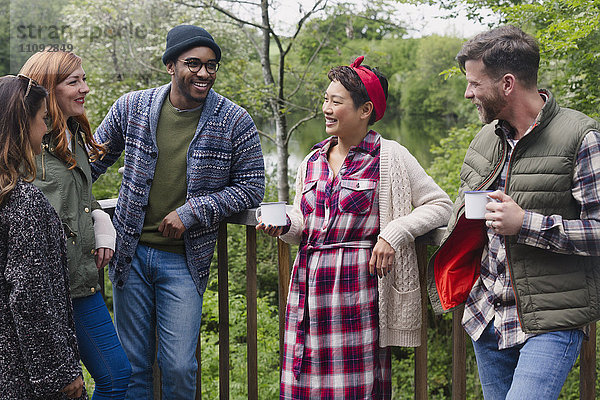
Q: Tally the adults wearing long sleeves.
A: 5